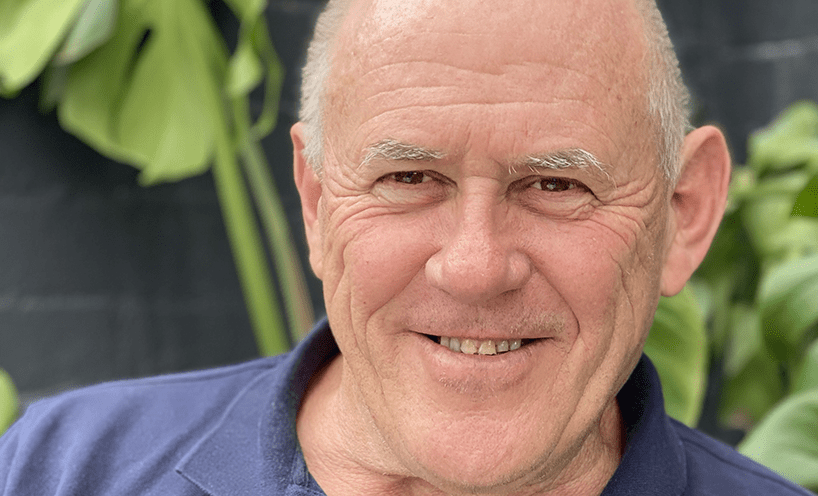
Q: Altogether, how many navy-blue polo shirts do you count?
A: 1